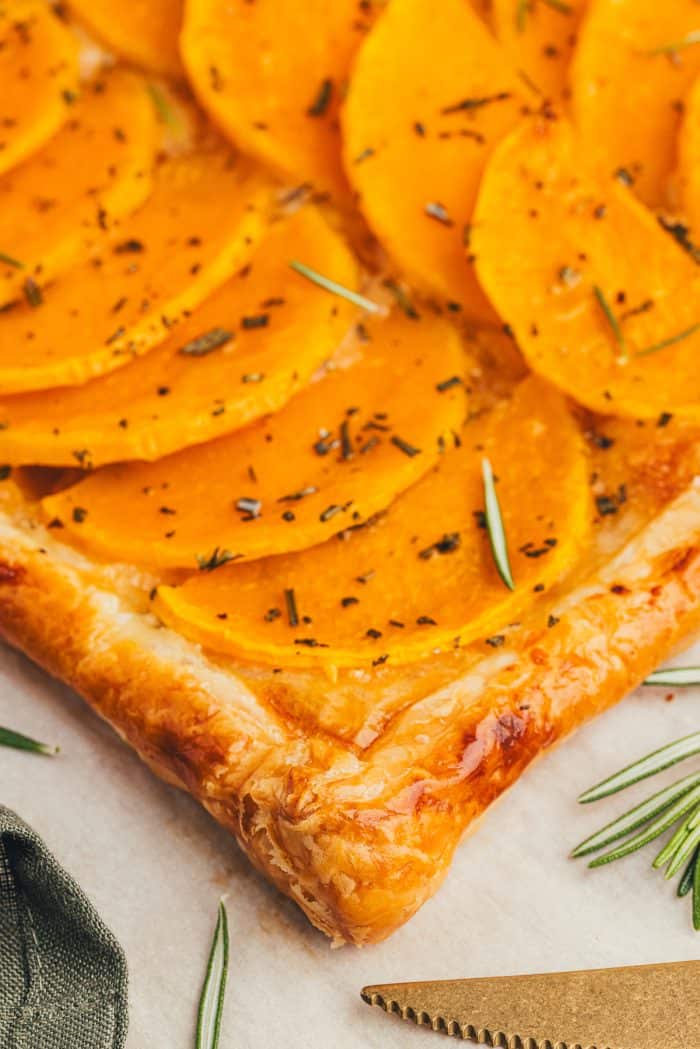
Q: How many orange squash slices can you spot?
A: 13